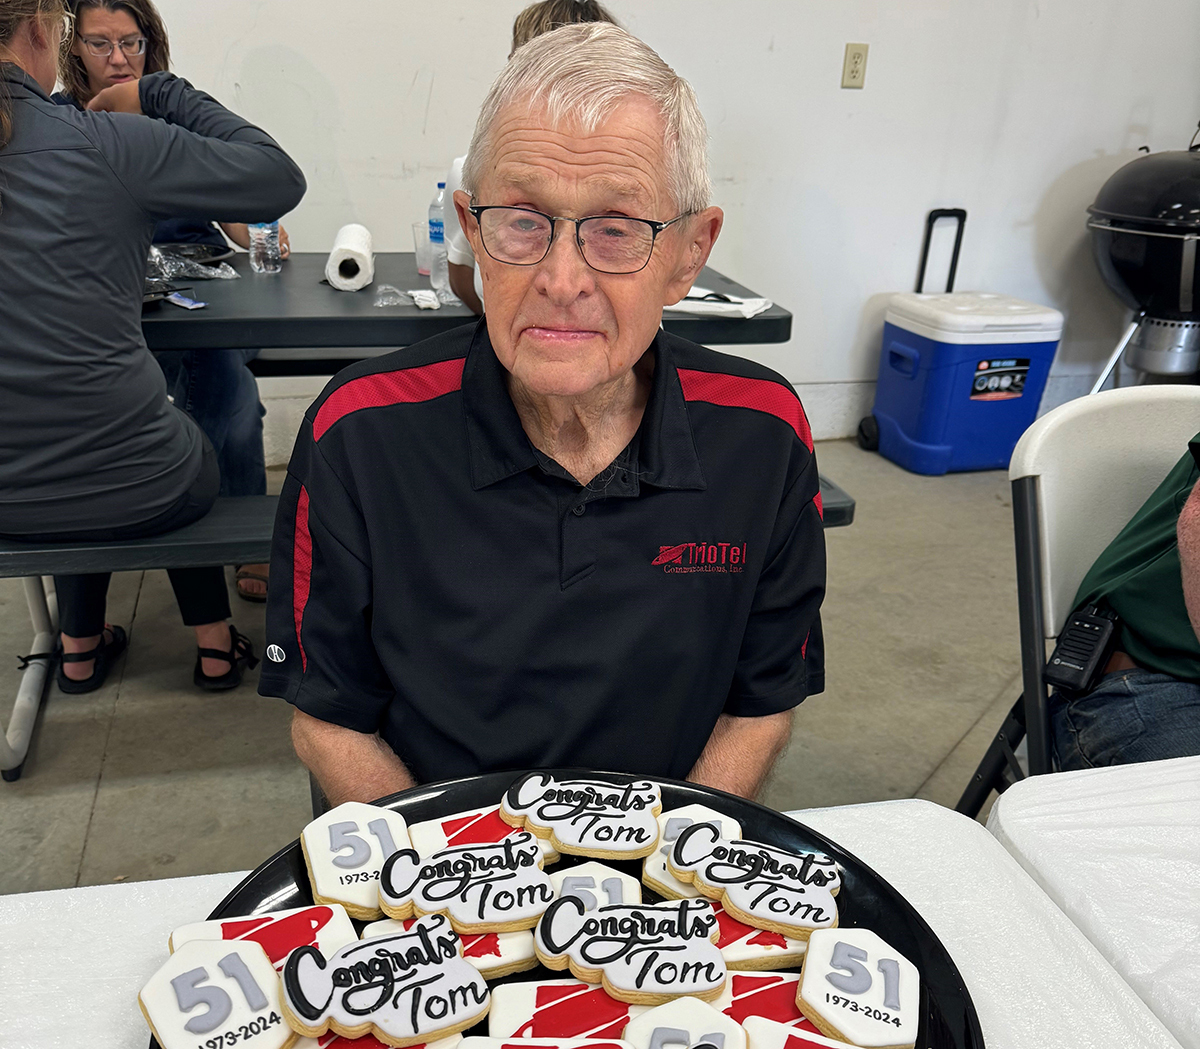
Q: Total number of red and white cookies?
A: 9